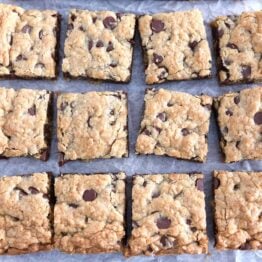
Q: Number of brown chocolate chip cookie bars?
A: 12